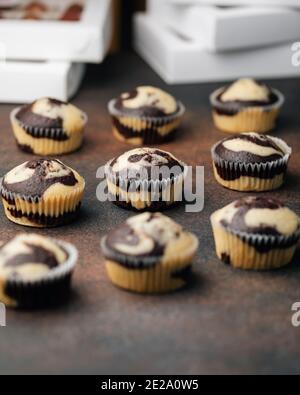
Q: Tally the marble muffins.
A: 9